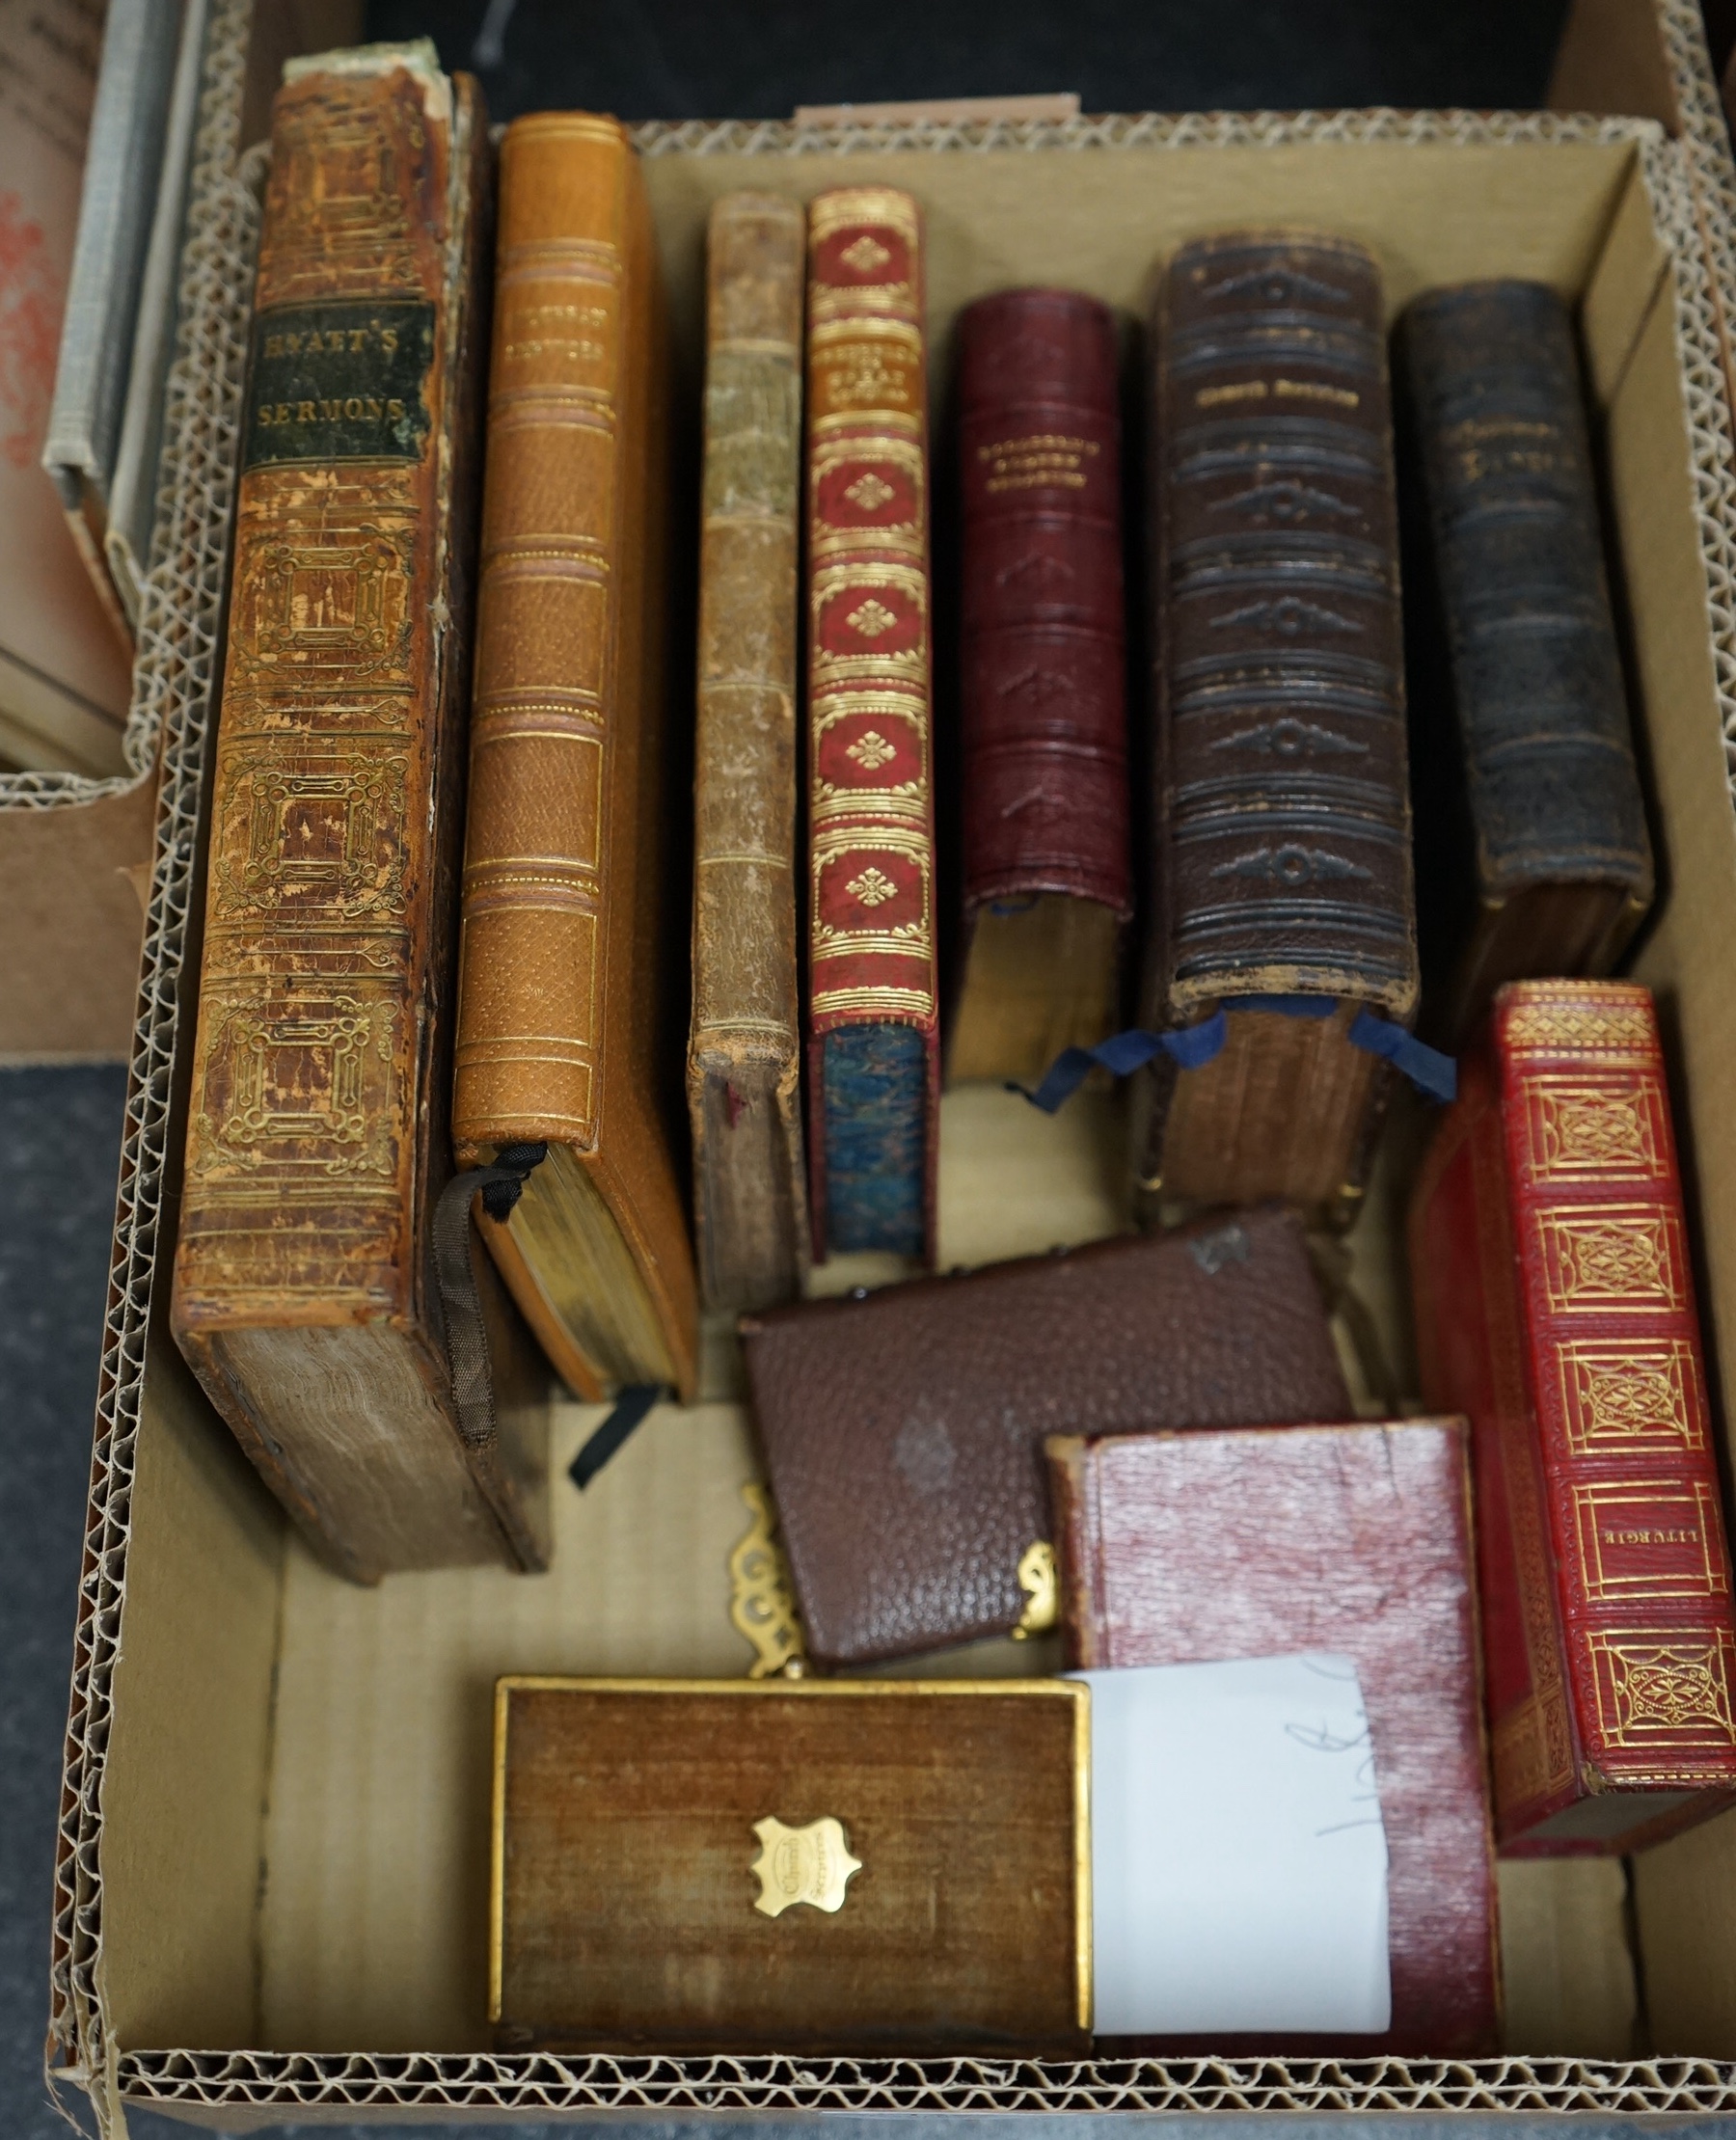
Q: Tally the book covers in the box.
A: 11